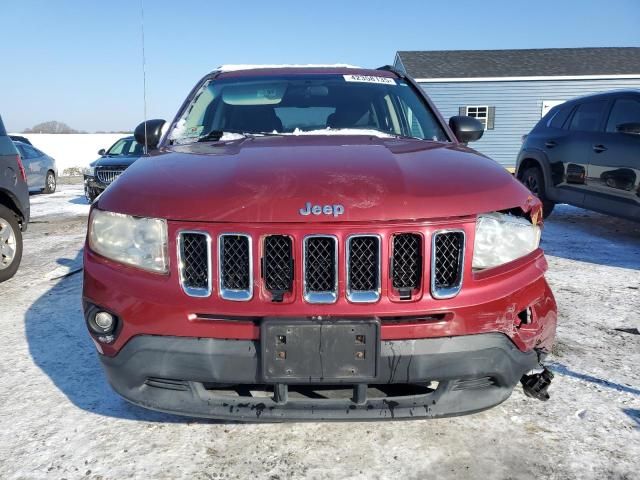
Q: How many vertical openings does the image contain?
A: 7